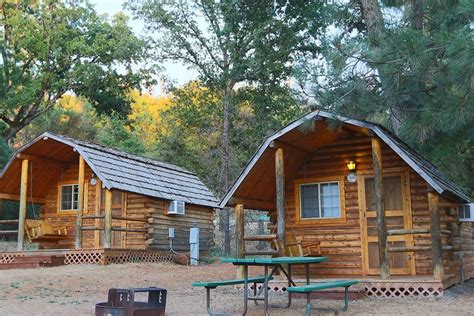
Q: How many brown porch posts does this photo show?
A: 7